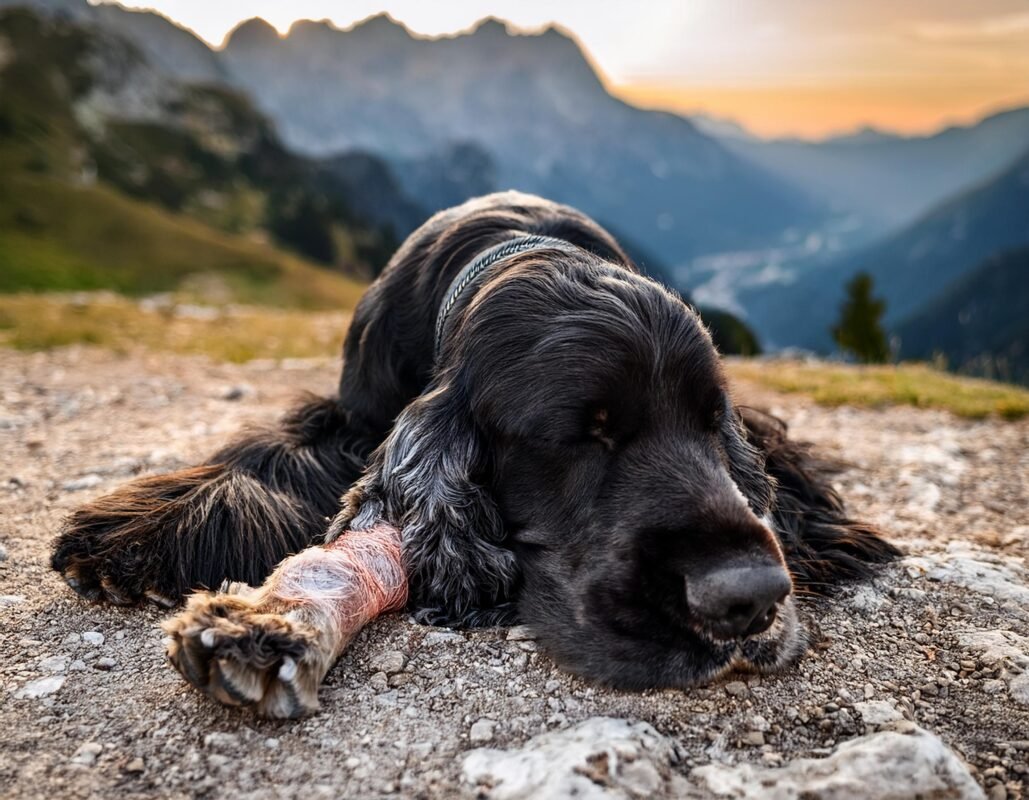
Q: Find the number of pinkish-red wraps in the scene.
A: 1